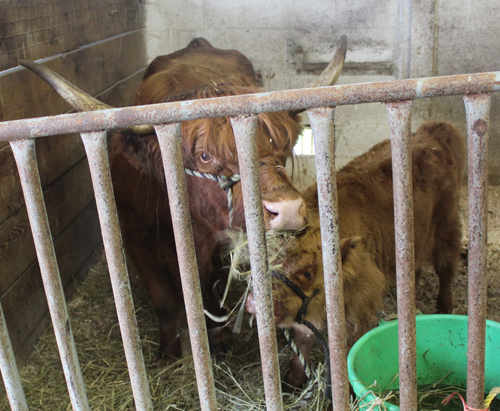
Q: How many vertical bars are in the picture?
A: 8